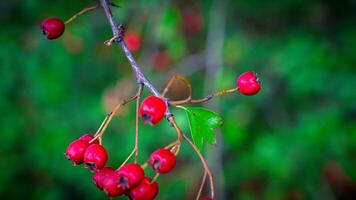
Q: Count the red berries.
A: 11